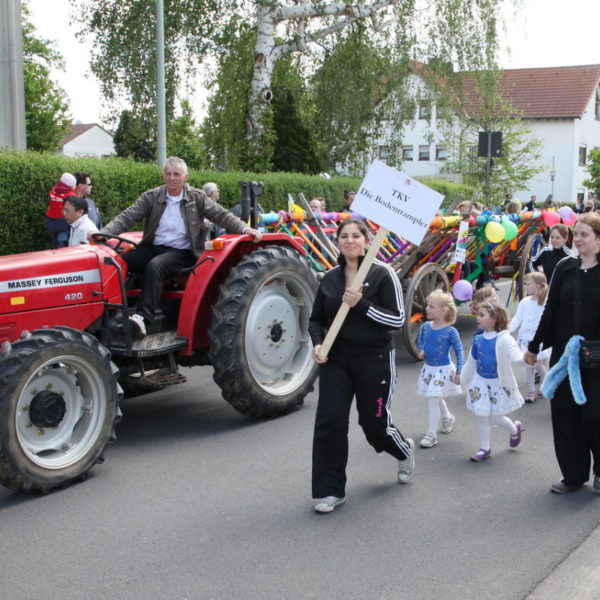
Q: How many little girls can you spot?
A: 4